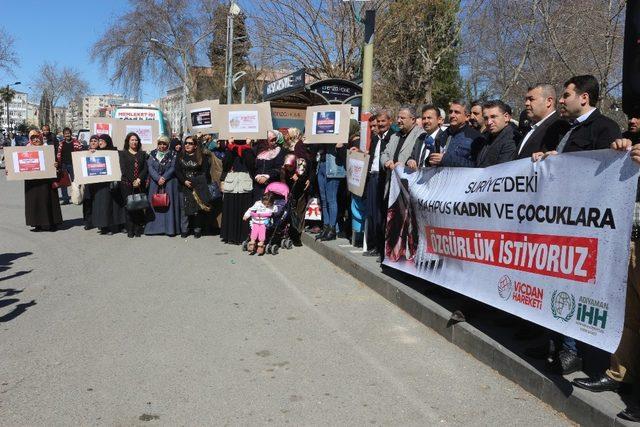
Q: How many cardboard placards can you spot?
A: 8